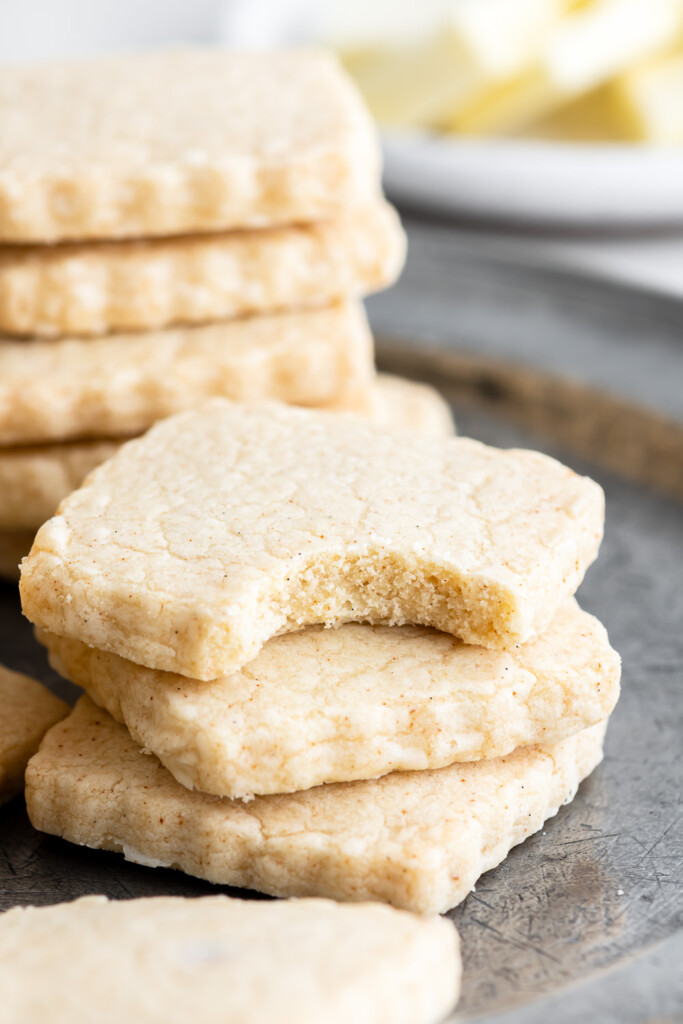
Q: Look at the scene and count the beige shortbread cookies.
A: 10